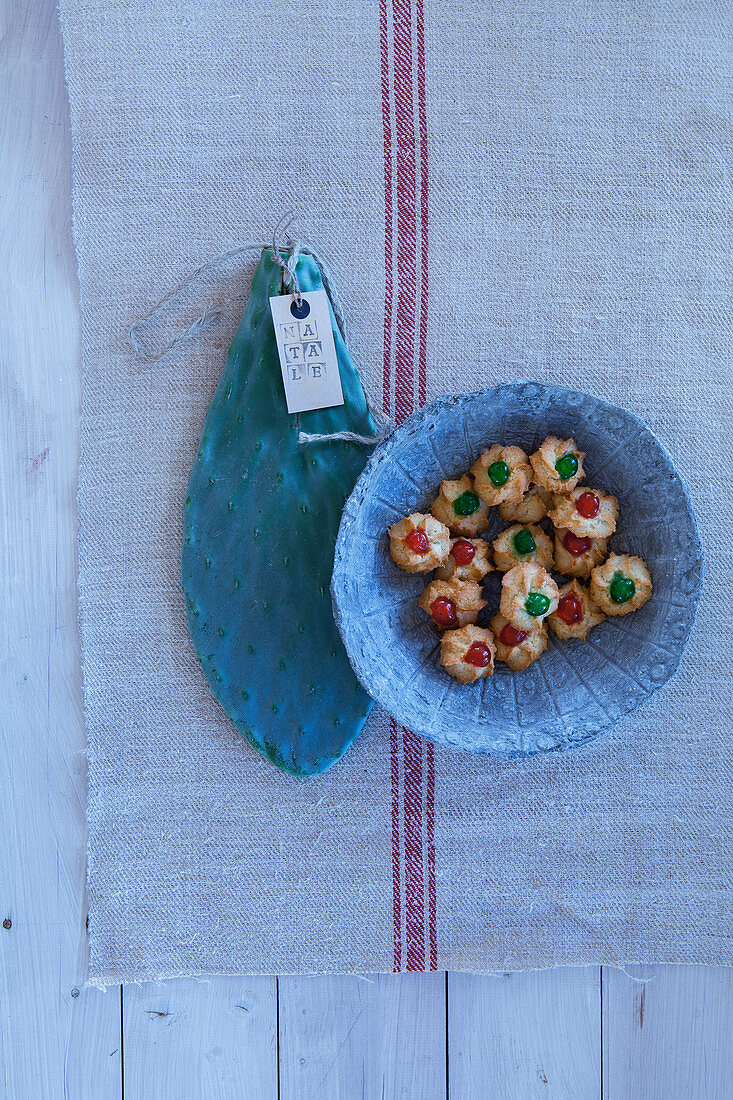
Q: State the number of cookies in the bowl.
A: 15